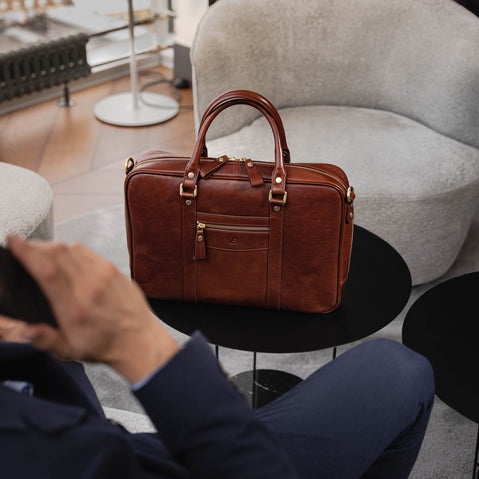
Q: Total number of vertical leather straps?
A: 2